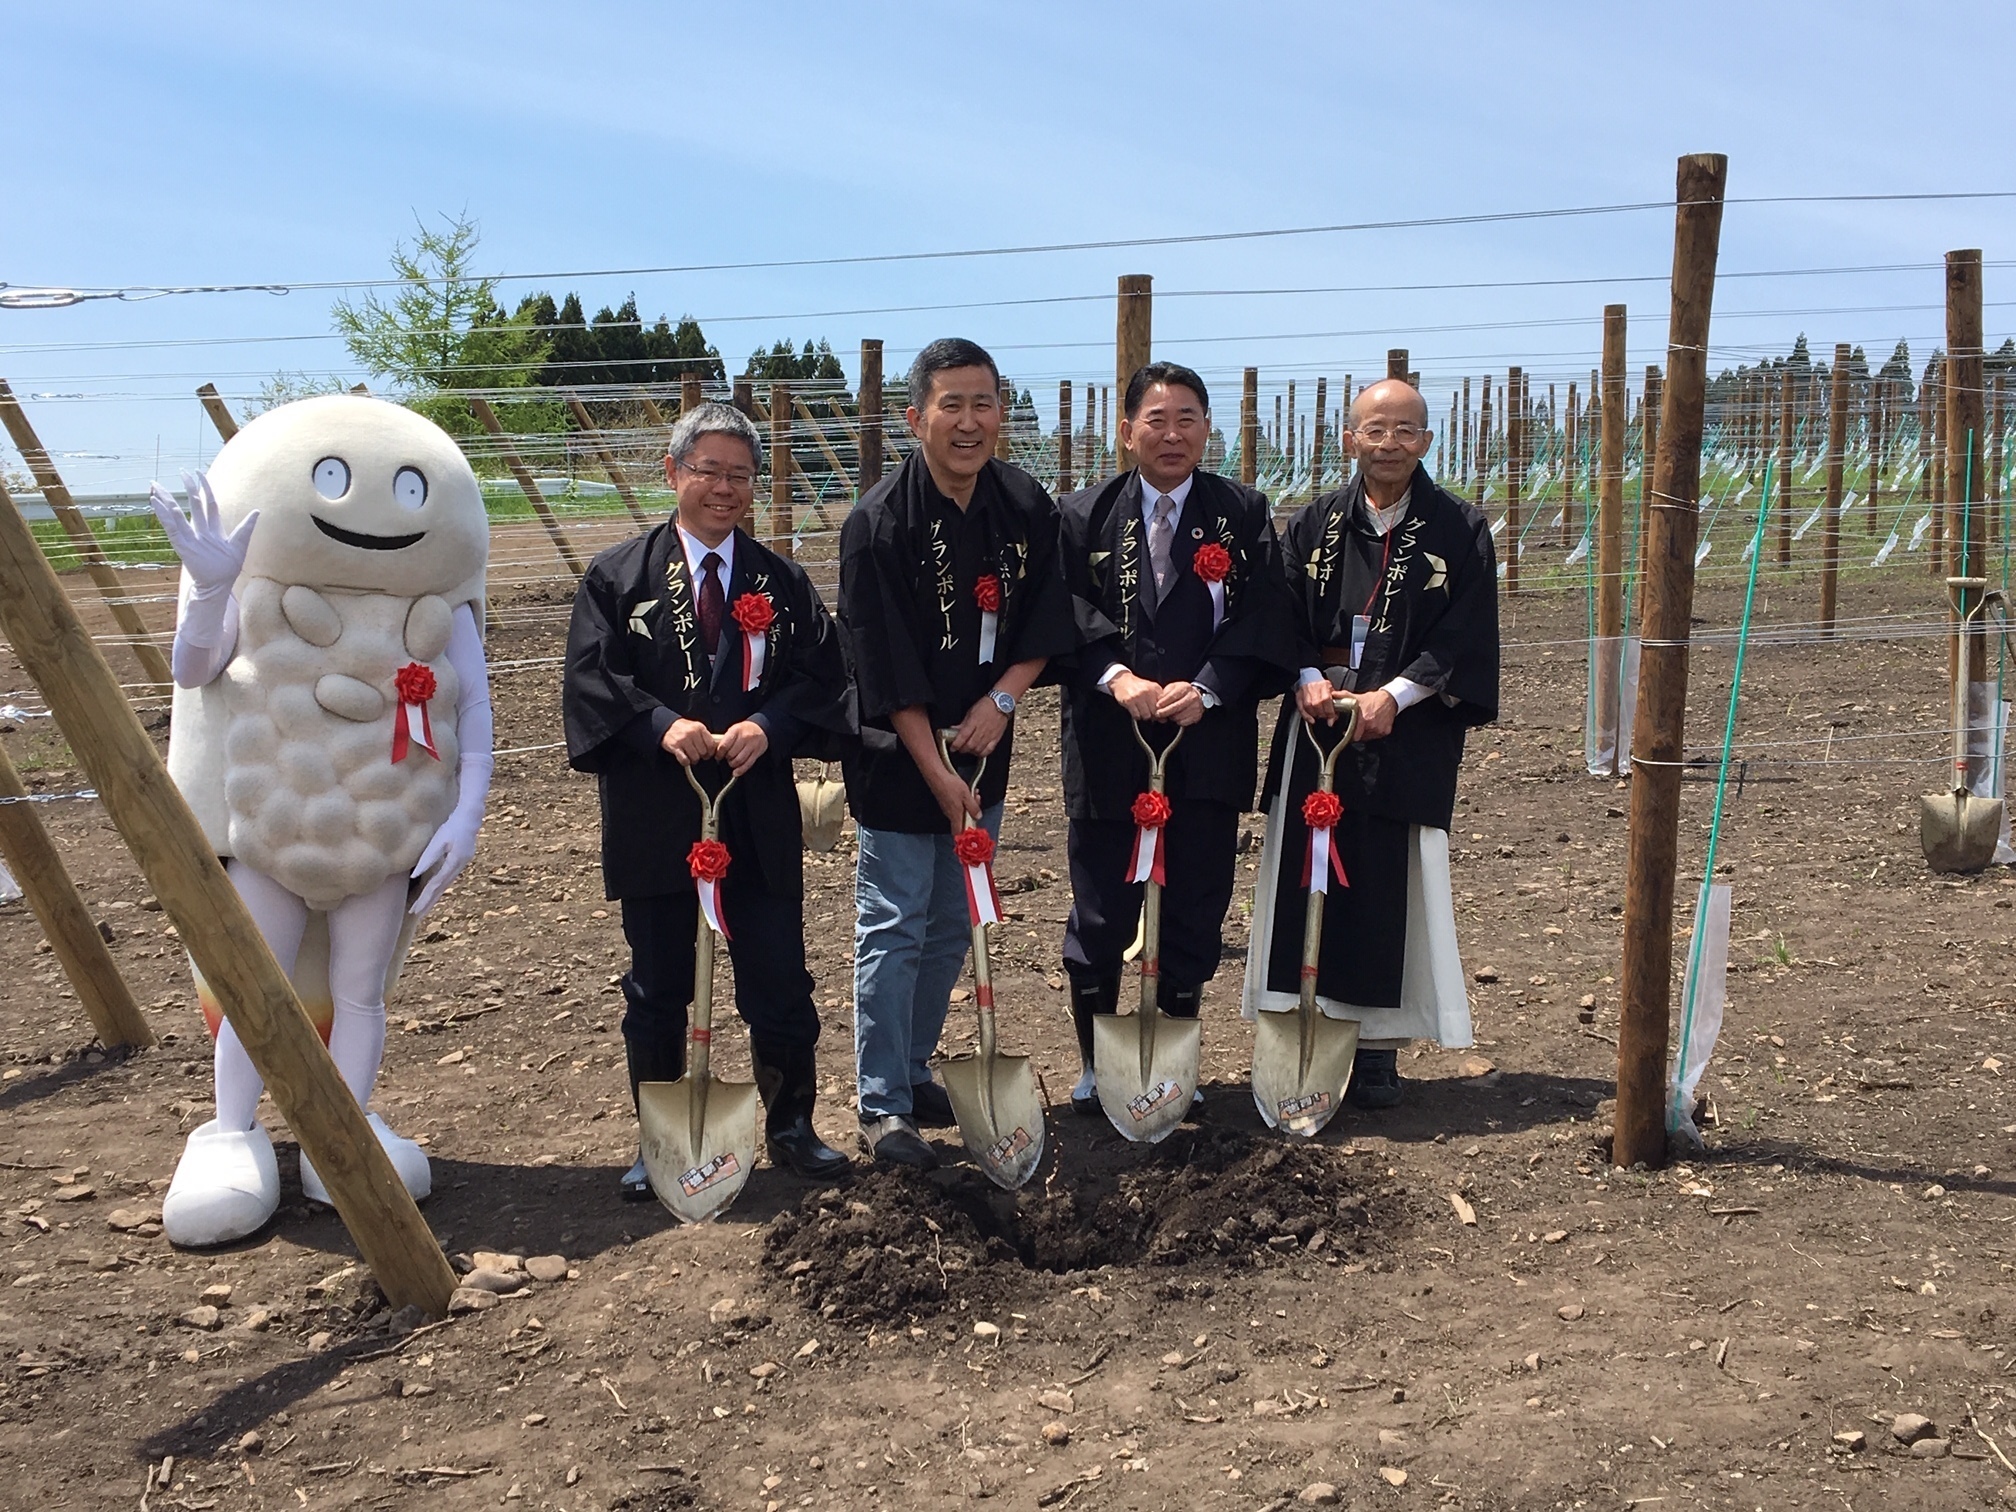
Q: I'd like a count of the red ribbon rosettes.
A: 8